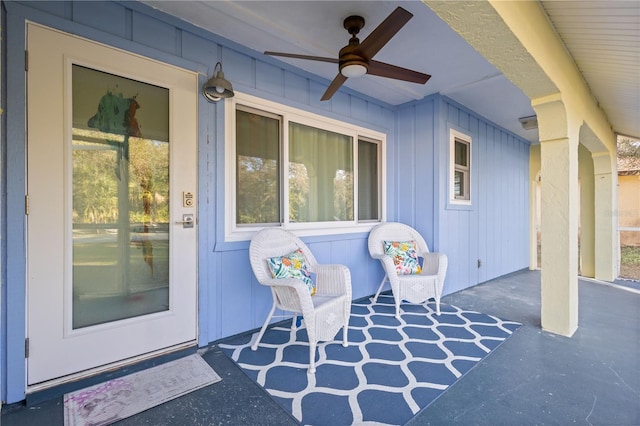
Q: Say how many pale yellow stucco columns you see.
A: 2